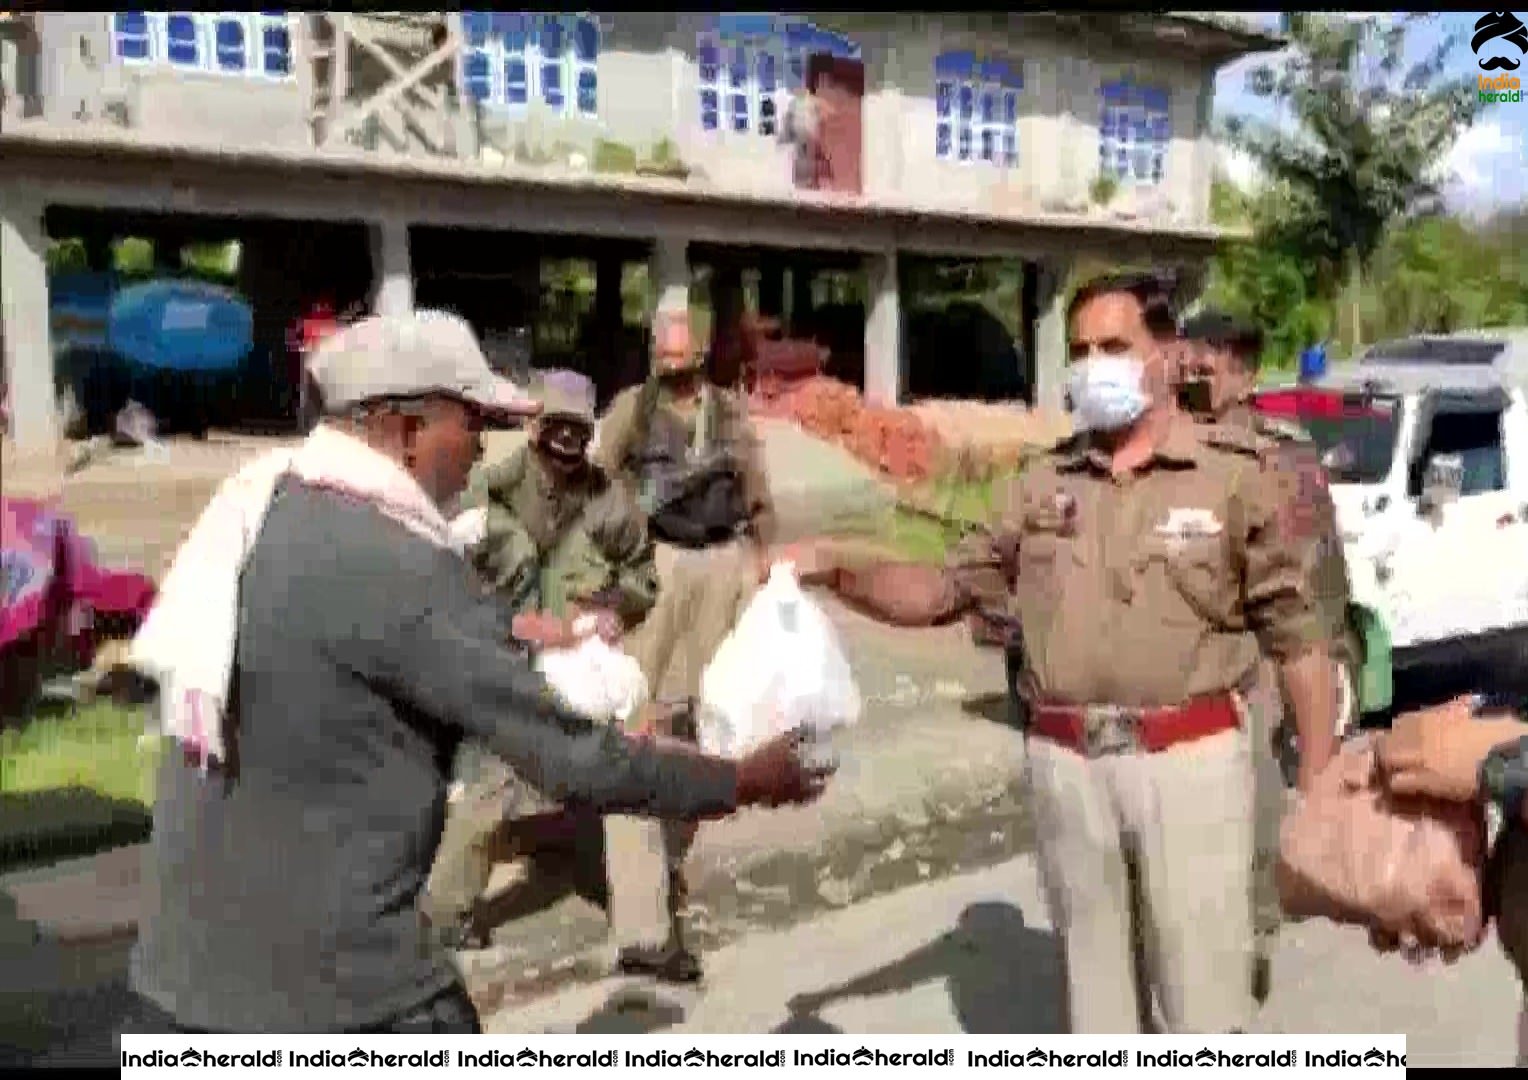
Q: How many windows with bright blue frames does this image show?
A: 5